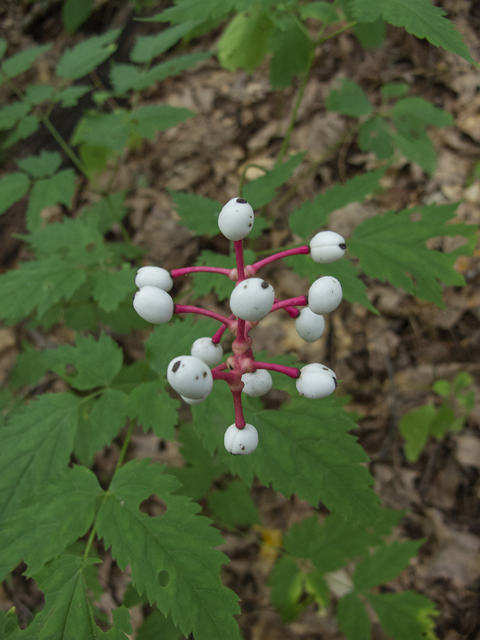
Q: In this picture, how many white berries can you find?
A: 13